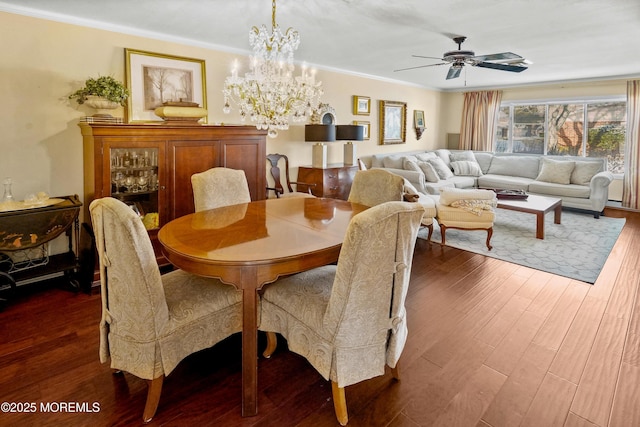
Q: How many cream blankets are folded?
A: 1